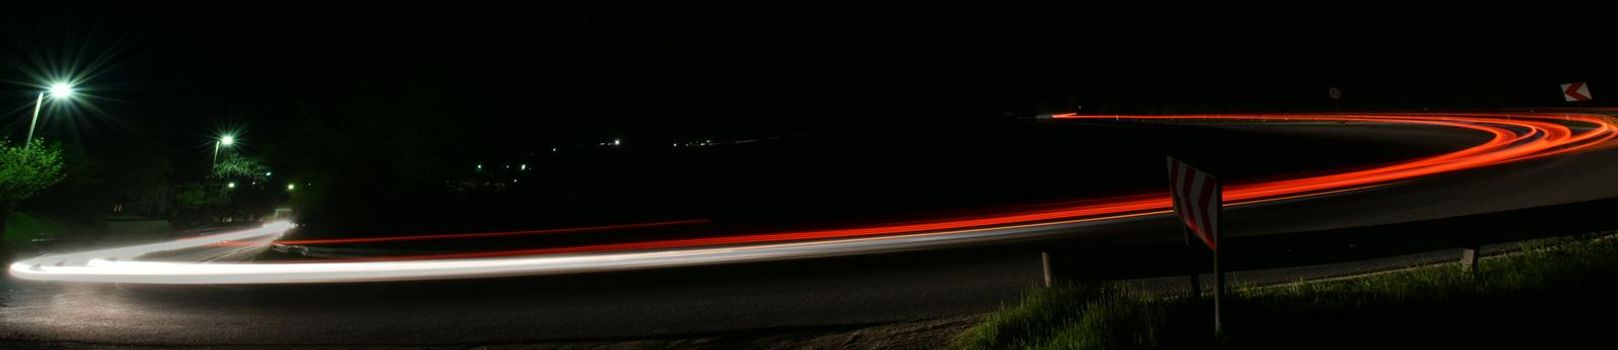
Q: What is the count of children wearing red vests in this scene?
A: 0